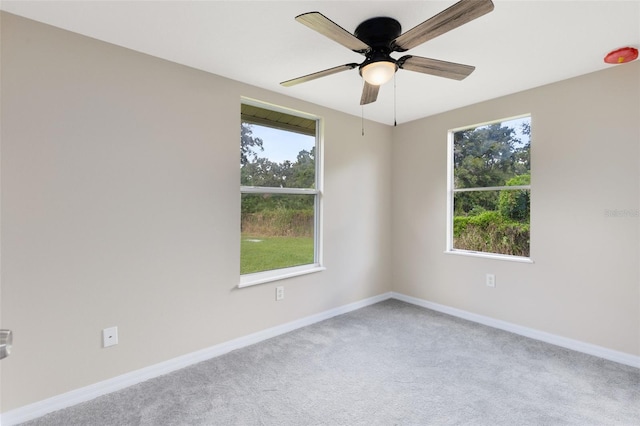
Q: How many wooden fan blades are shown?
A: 5